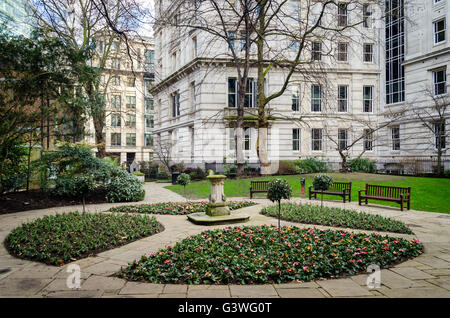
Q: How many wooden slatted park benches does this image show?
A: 3